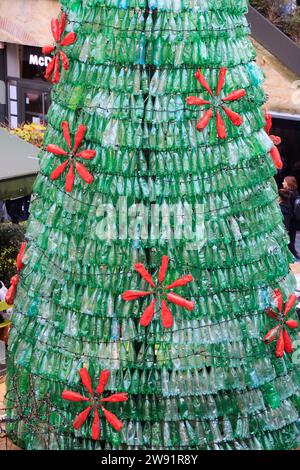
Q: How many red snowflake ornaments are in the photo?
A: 8